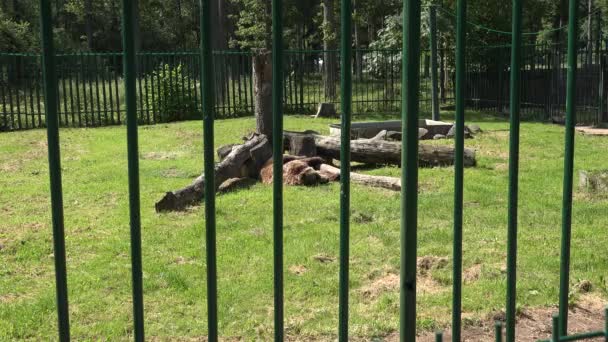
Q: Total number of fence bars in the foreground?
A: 9